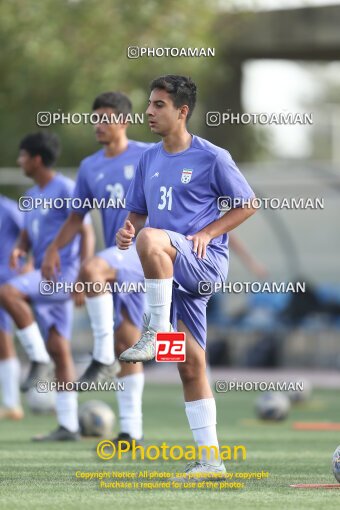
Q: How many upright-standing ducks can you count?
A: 0